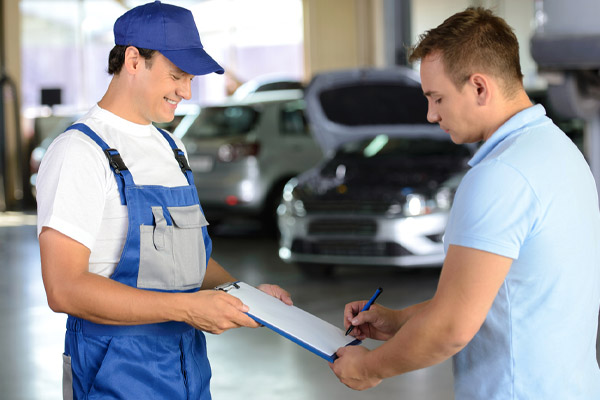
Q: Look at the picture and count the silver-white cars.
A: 2